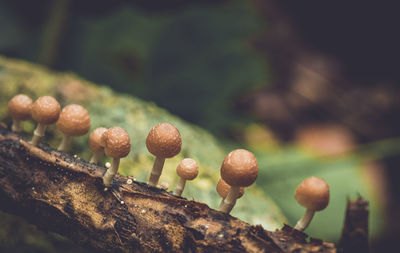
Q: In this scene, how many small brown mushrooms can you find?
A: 10